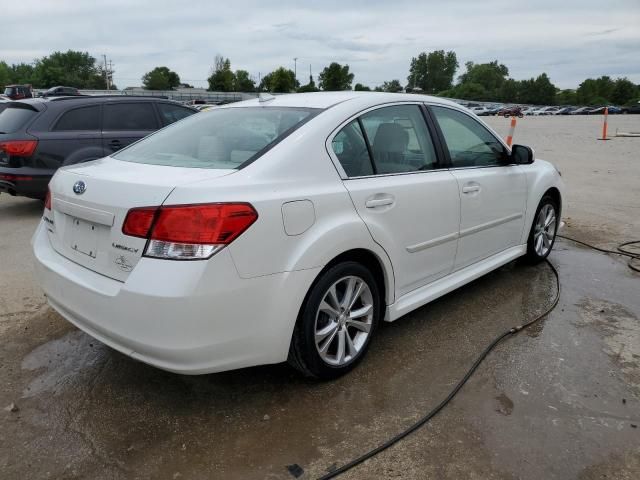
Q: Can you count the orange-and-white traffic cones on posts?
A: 2